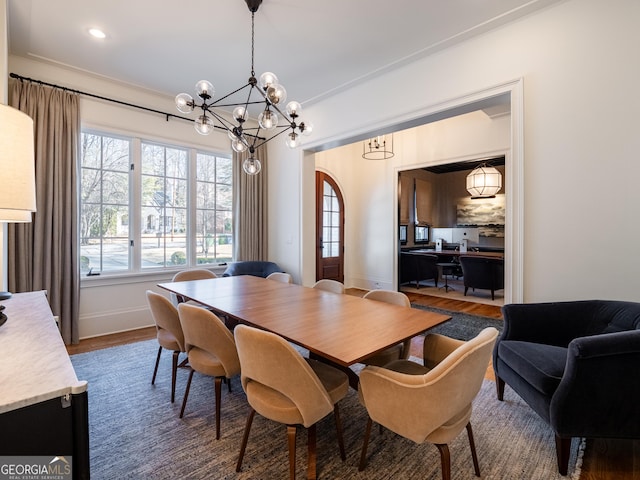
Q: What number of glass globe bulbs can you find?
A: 13